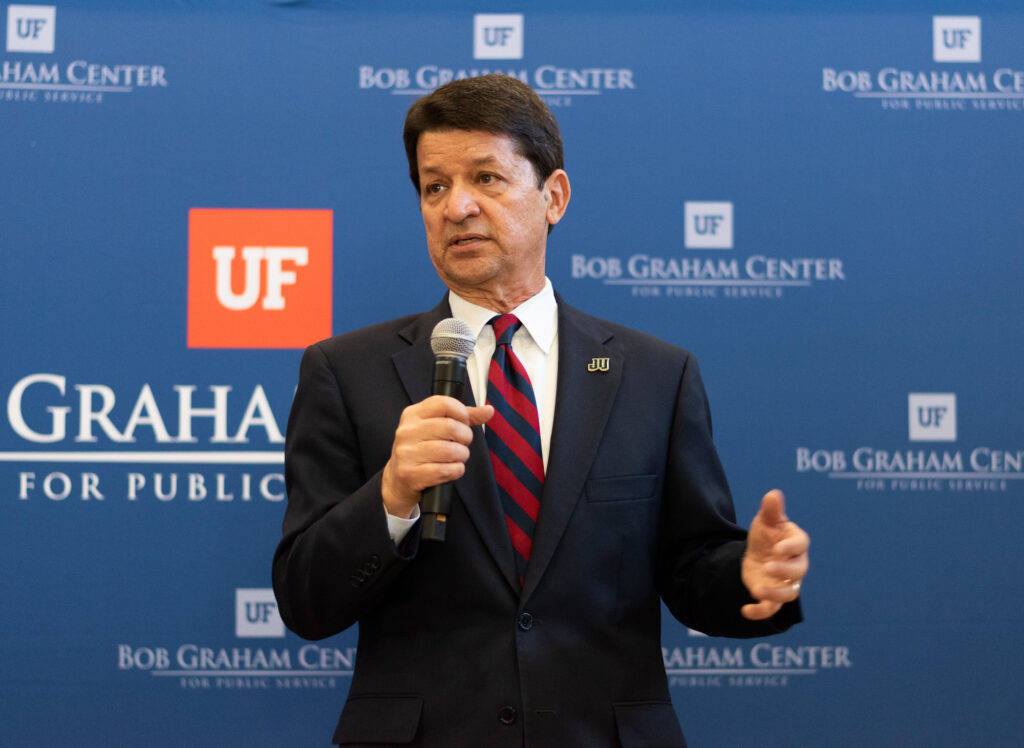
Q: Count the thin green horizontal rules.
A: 0